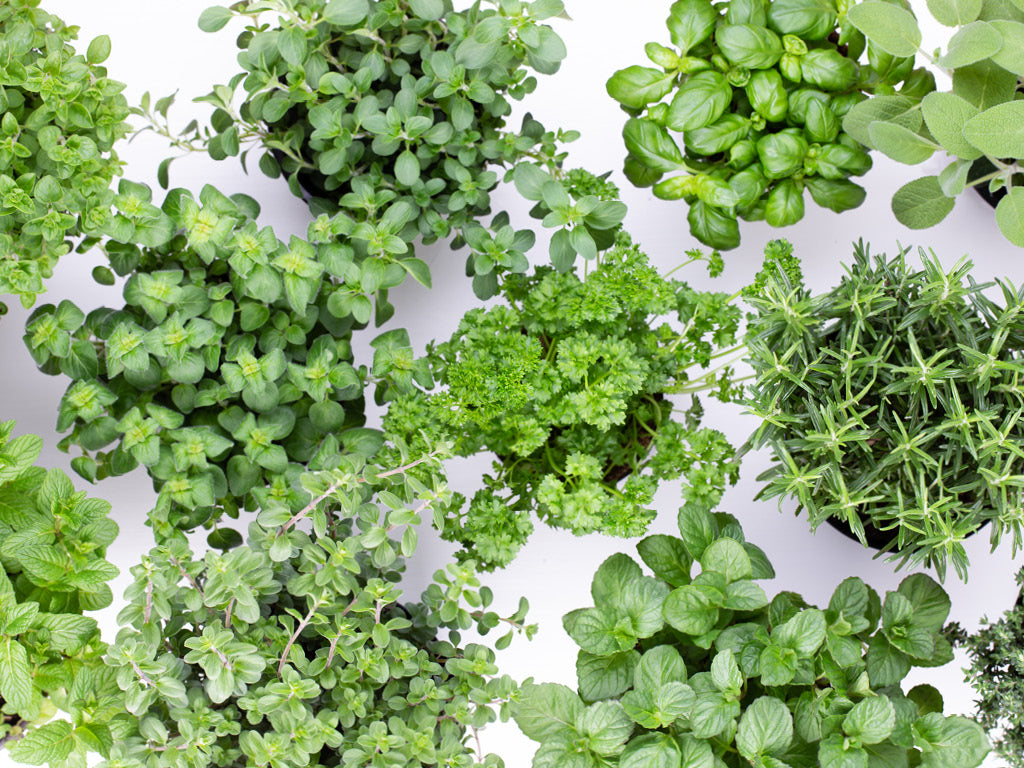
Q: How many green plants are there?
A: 11